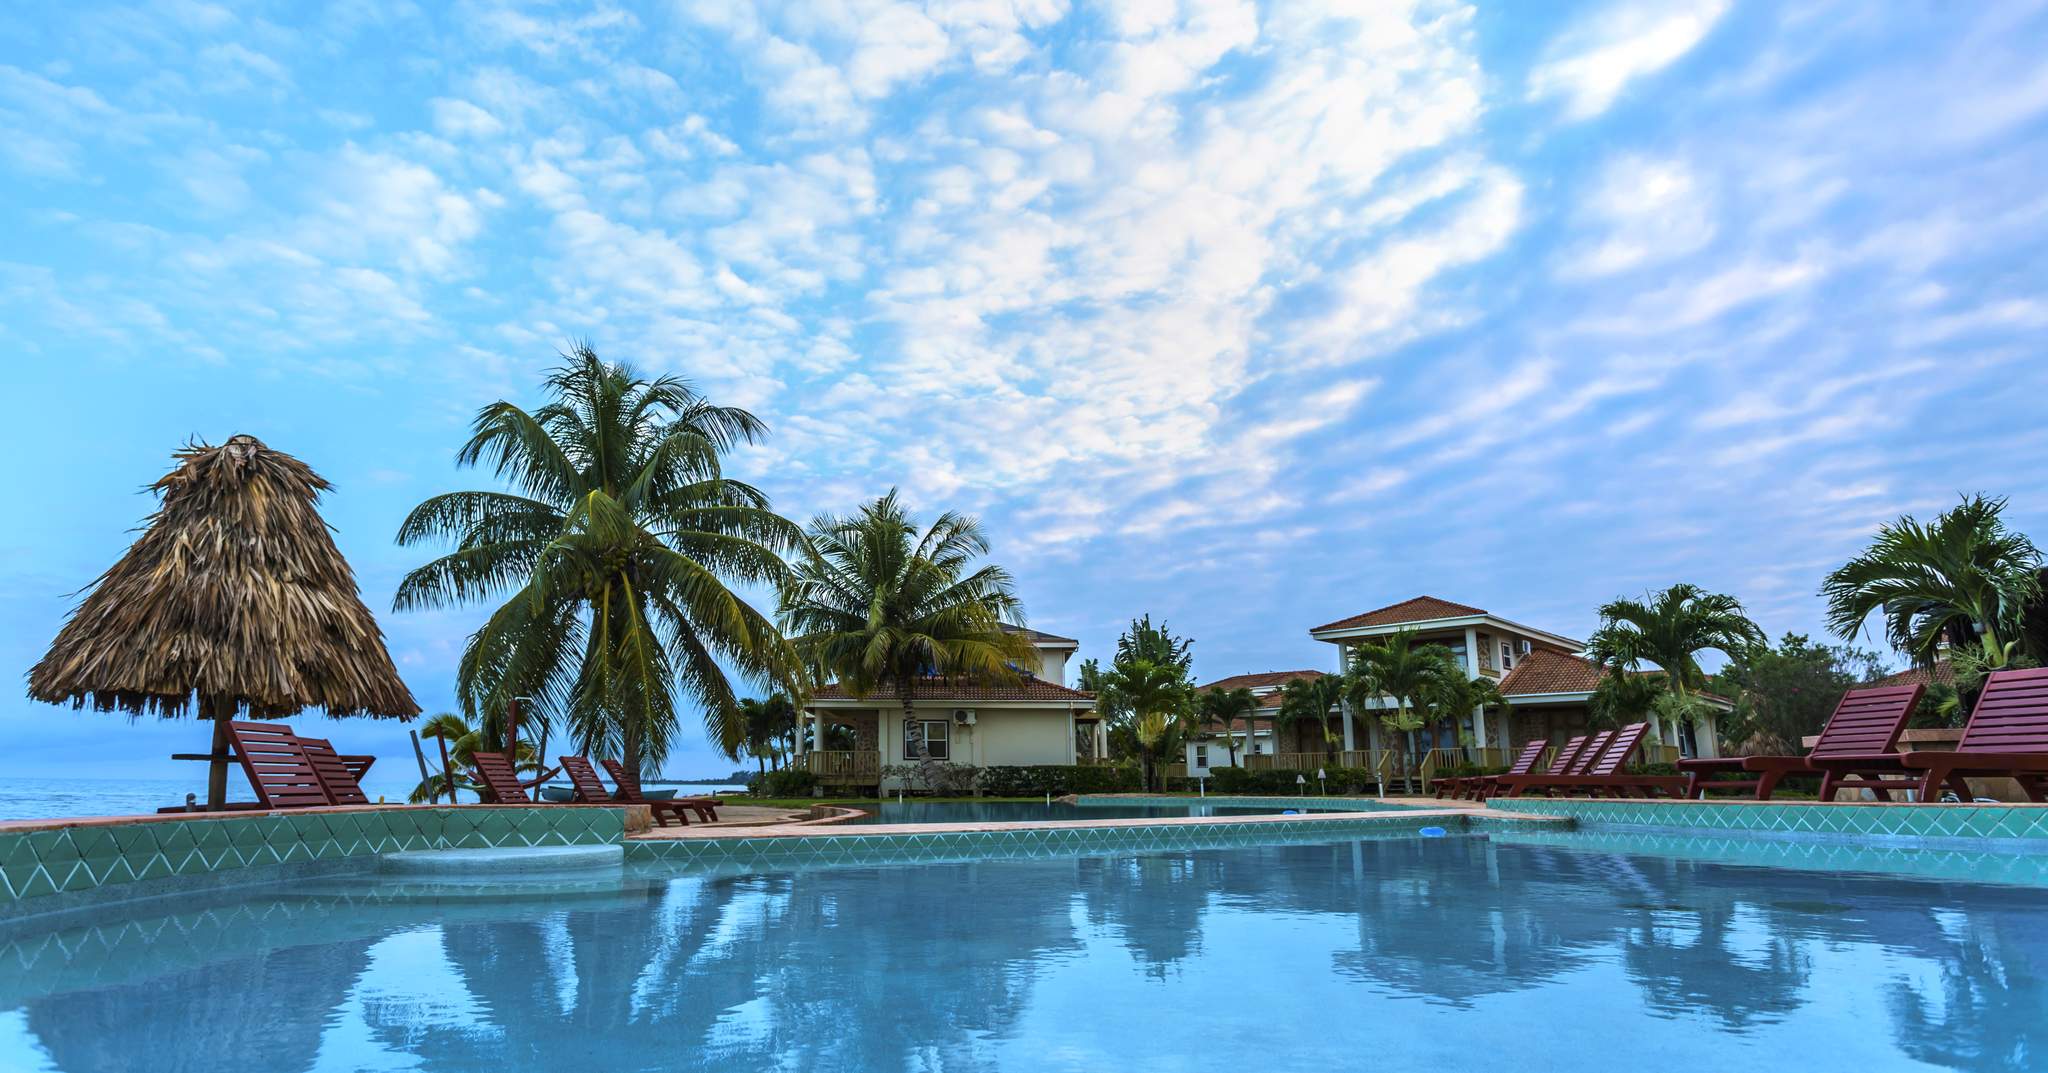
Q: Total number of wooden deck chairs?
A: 12